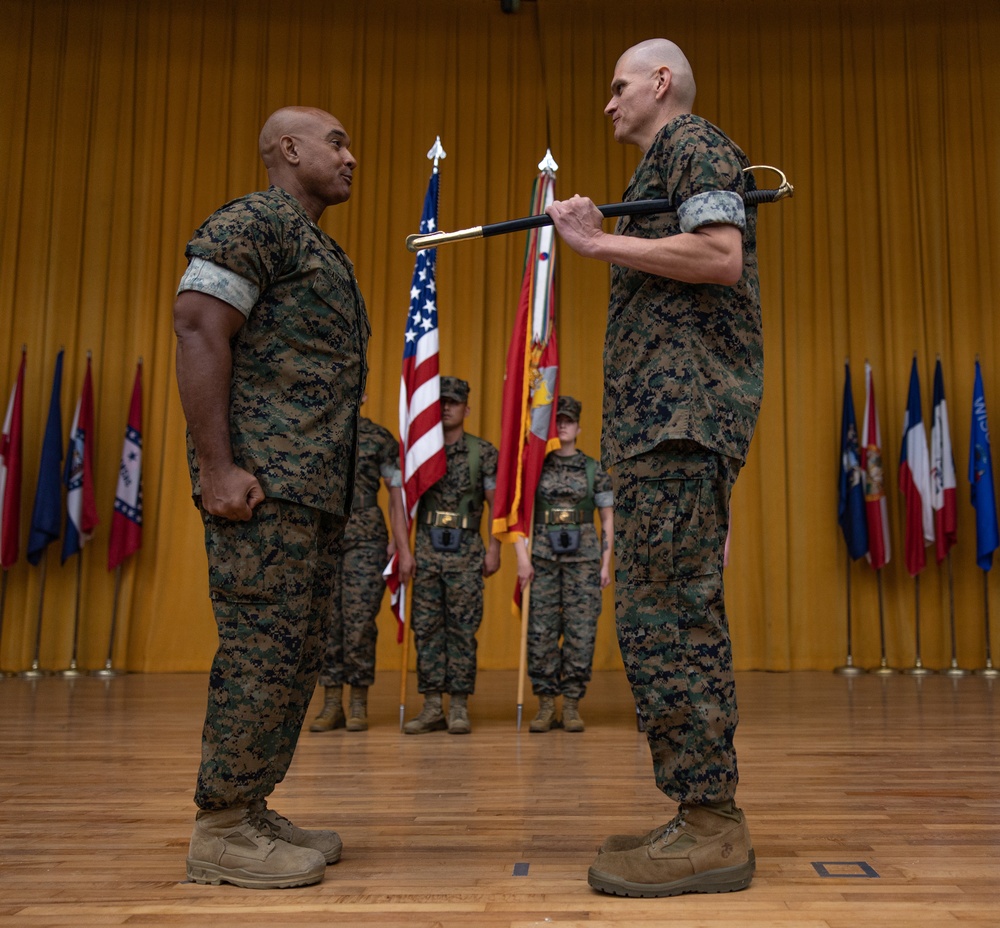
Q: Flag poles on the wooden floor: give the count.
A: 11